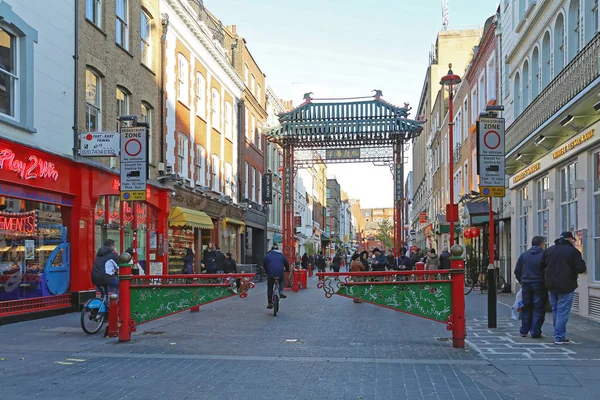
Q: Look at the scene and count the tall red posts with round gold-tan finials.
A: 2